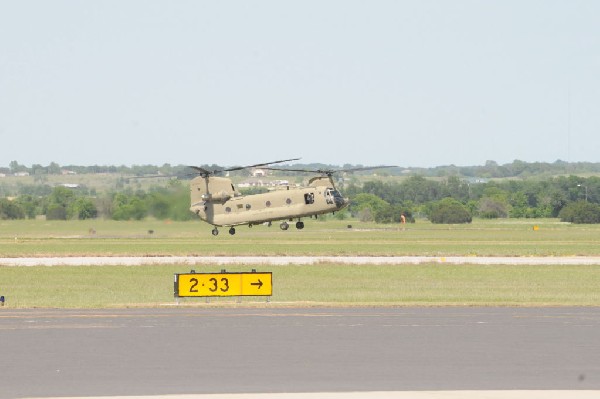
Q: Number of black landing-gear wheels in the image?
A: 4